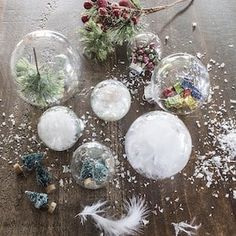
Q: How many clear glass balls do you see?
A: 7